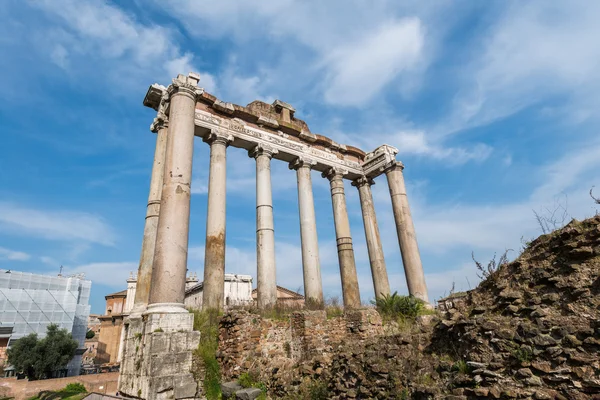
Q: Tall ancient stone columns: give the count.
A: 8